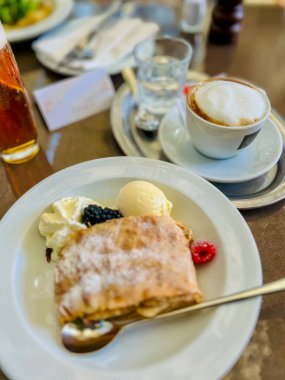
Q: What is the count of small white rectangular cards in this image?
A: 1